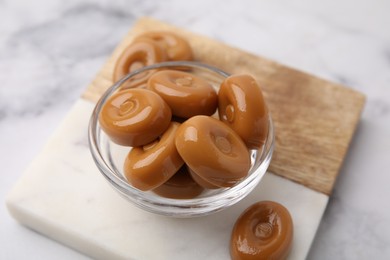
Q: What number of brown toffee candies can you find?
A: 9